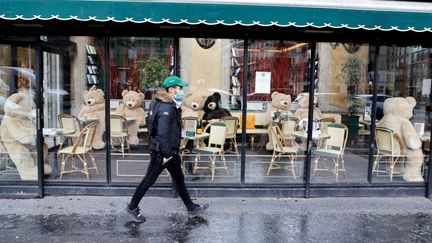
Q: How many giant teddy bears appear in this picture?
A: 8